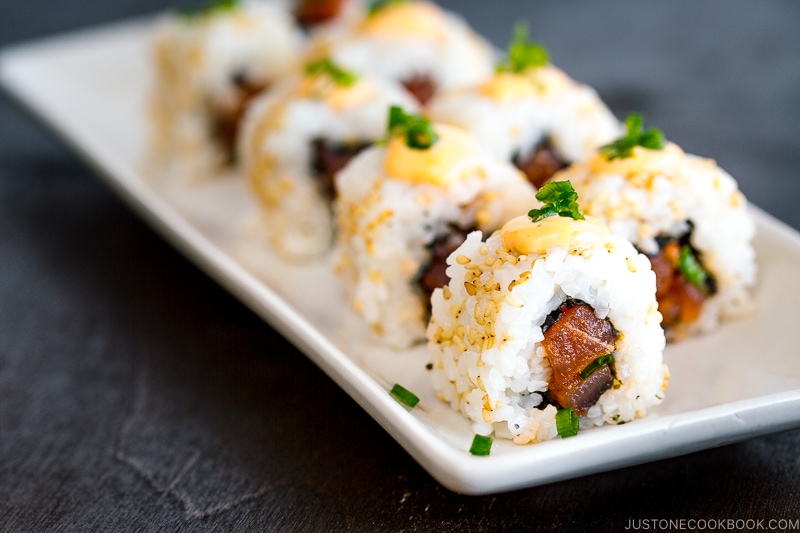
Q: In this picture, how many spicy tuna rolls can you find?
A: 8